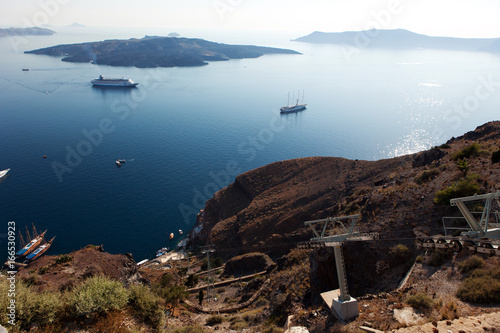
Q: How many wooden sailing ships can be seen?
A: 2